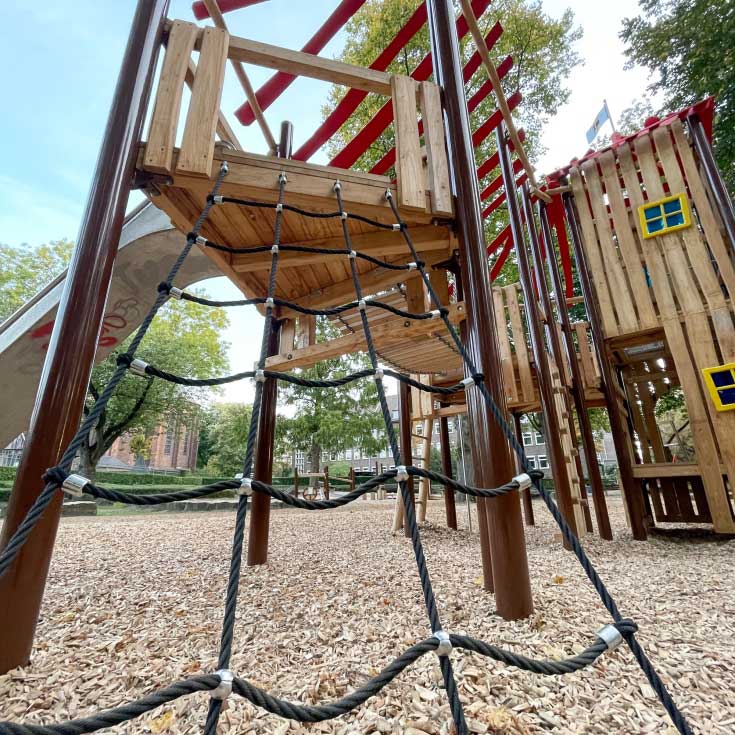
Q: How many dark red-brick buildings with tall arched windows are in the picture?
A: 1